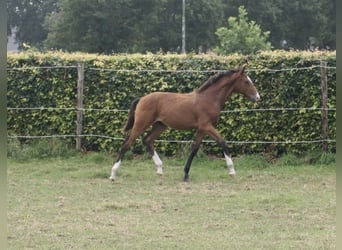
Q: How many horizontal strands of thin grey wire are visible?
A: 3